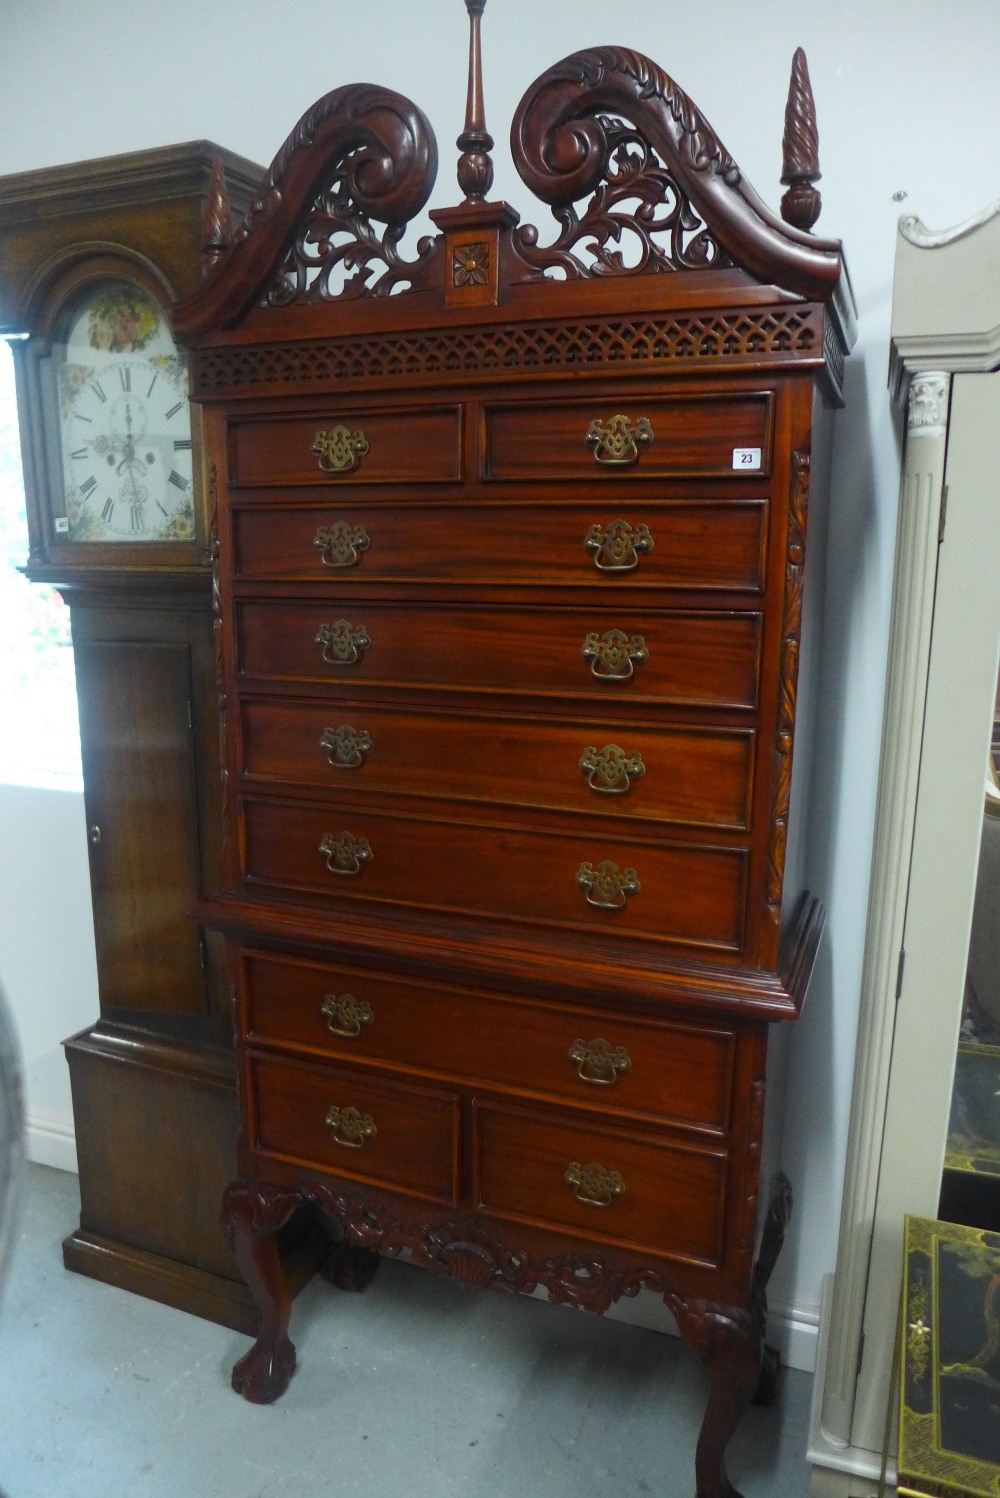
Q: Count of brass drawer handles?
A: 14